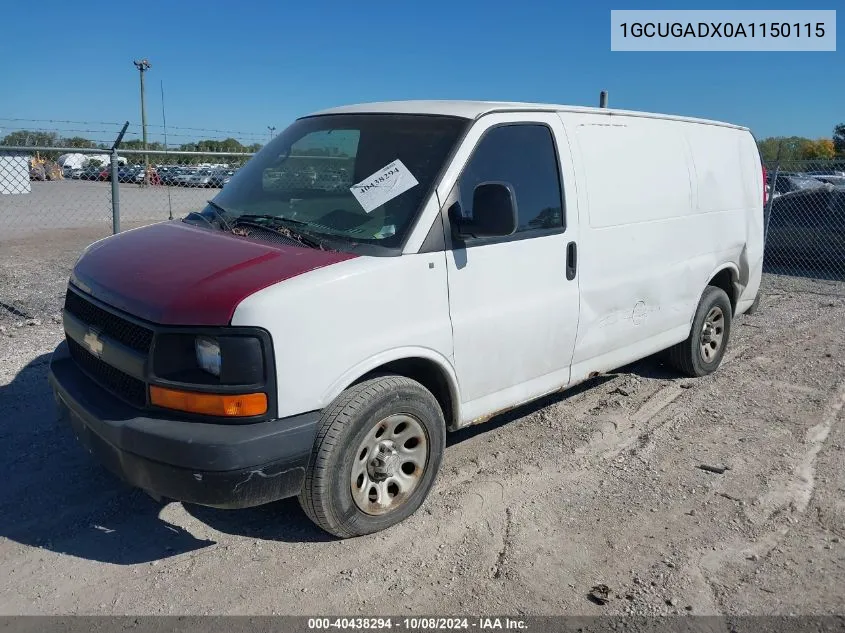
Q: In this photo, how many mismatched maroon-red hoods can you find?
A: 1